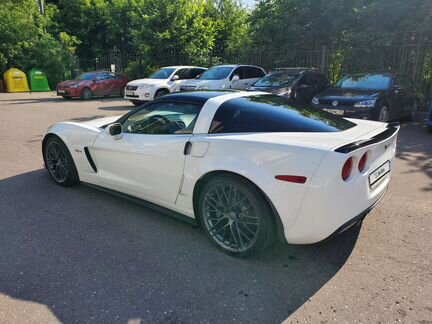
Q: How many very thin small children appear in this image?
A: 0